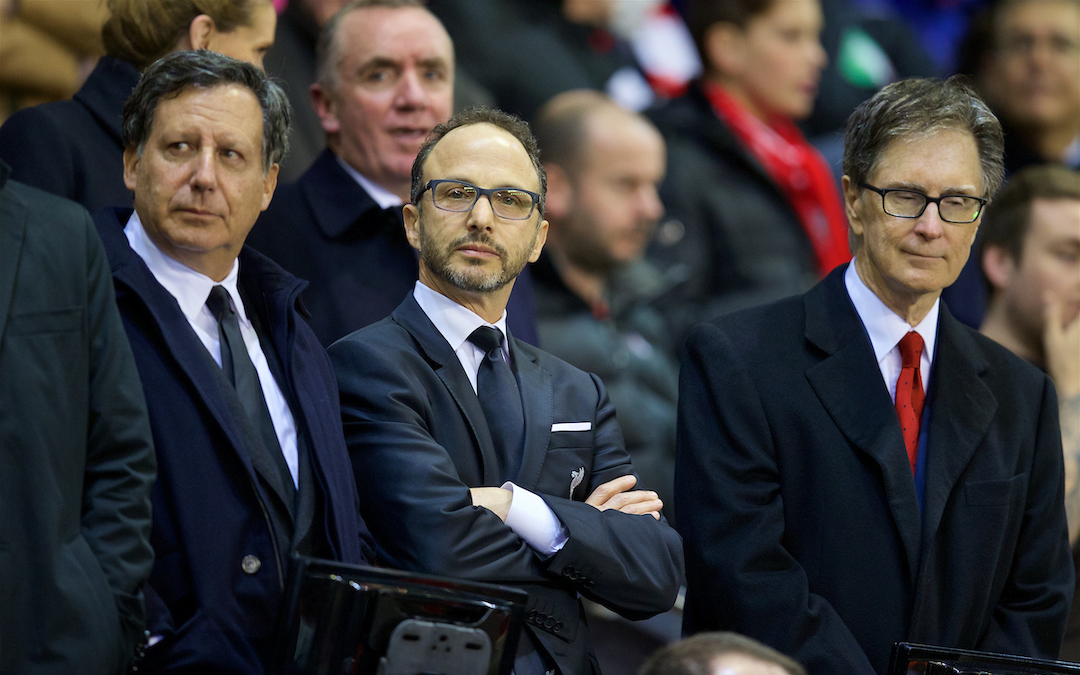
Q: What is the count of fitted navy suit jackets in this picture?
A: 1